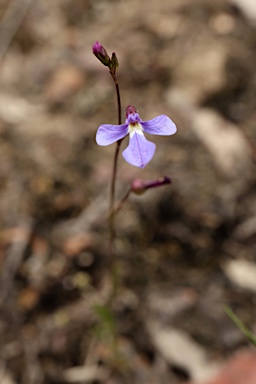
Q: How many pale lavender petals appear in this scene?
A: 3